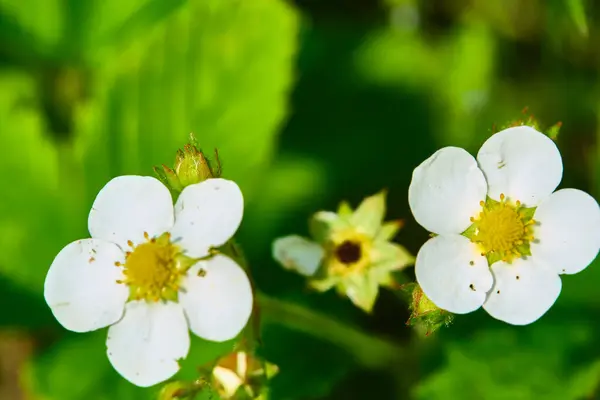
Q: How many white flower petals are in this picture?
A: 11